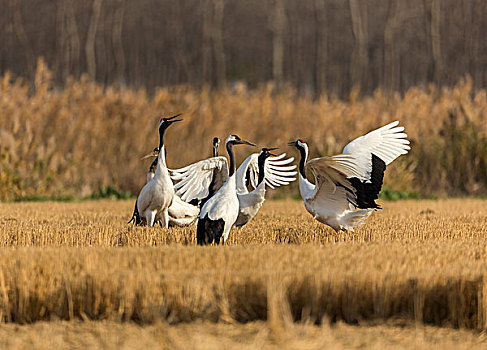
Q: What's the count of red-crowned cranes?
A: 6